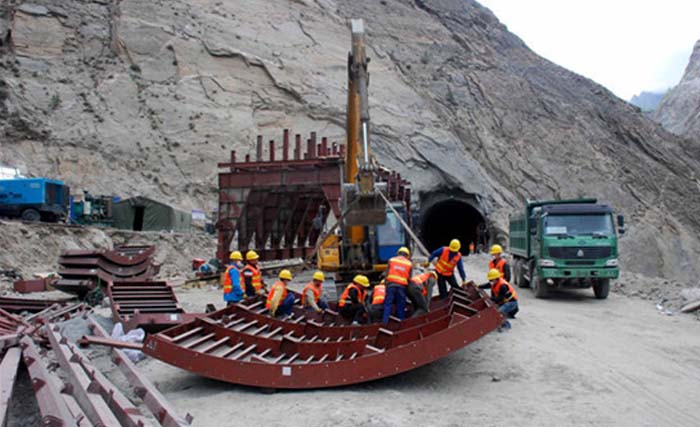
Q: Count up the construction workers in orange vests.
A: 11